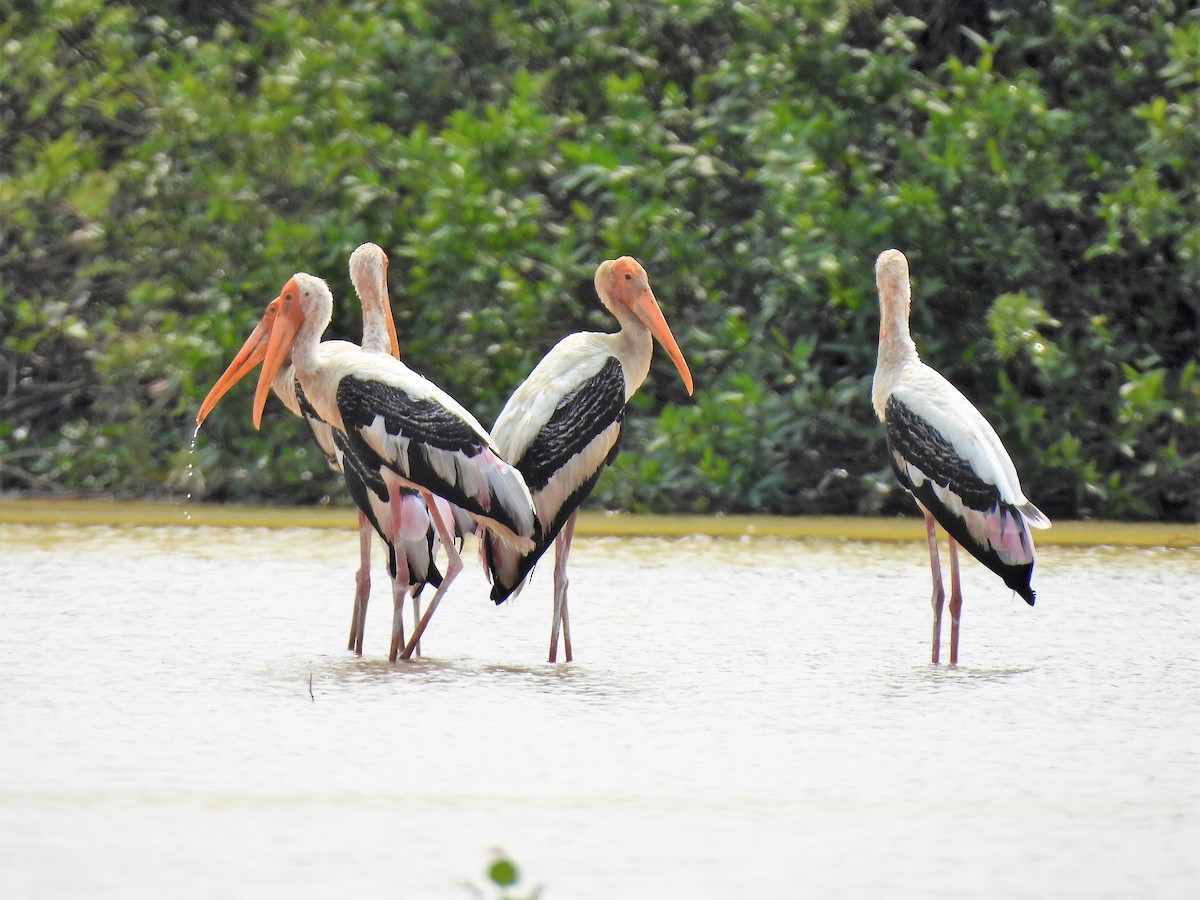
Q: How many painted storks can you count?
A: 5